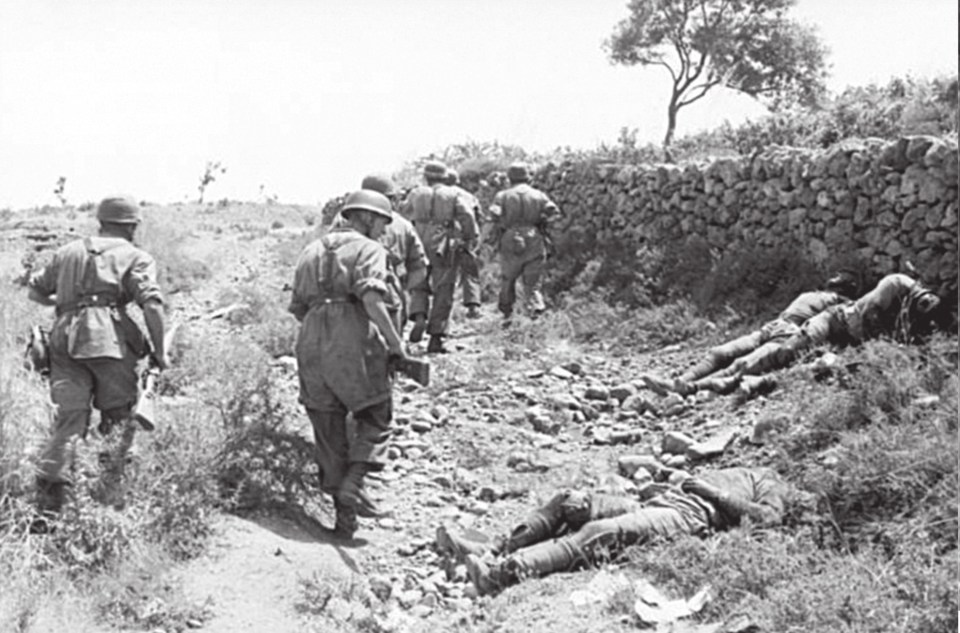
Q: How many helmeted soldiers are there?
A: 6